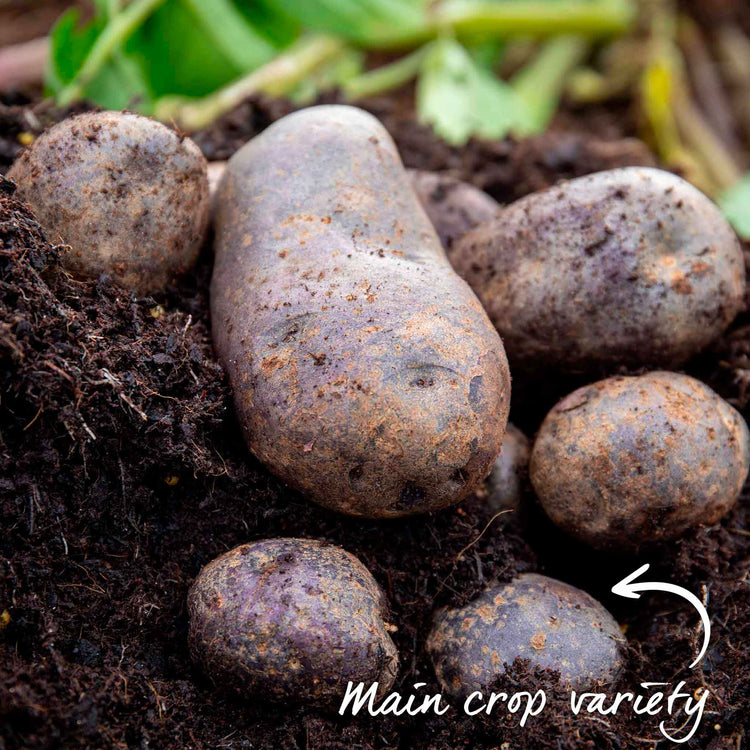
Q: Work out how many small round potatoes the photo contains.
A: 4